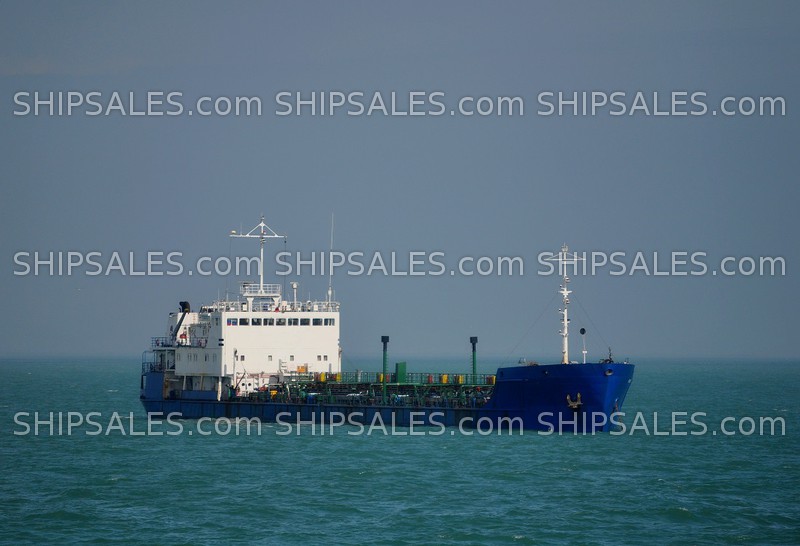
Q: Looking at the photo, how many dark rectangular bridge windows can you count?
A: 9